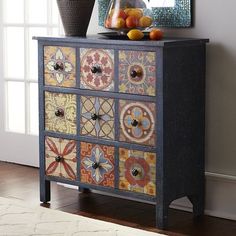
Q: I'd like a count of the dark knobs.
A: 9